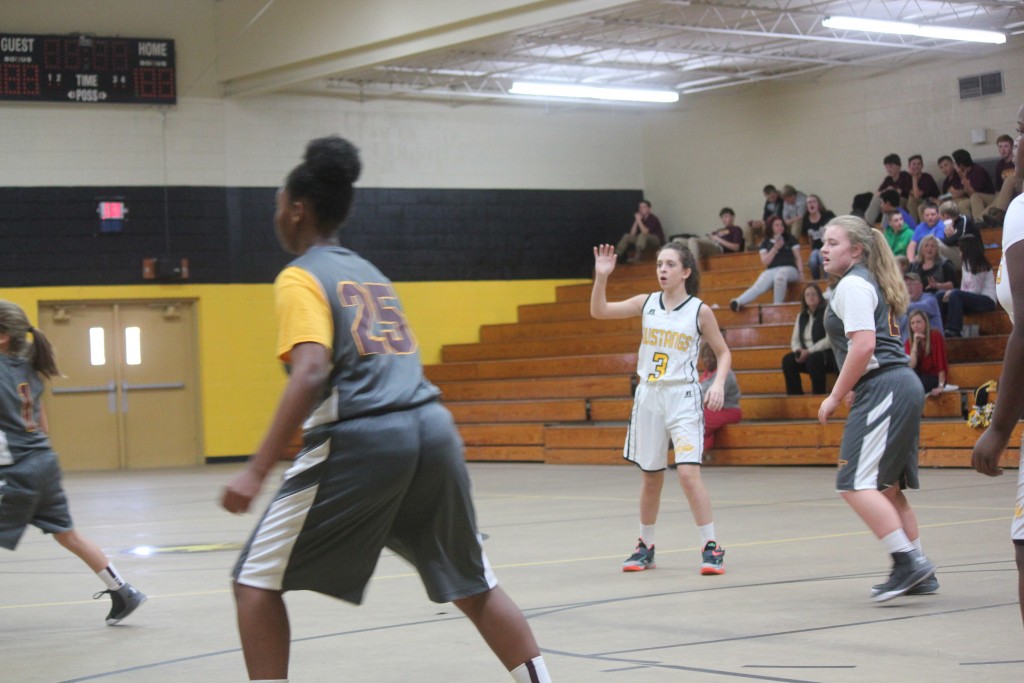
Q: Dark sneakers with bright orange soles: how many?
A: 2